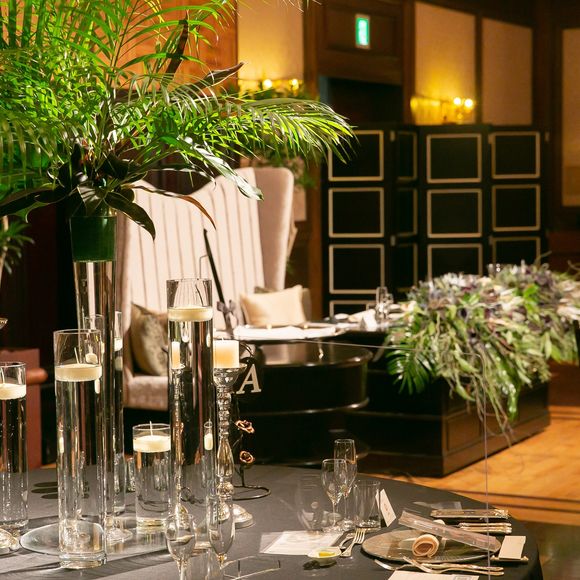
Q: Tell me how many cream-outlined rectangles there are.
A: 13